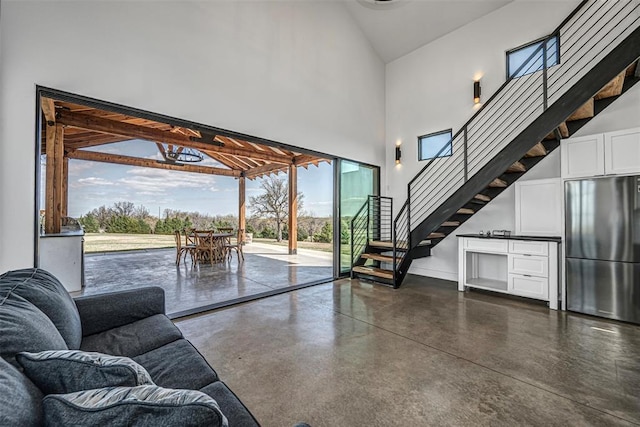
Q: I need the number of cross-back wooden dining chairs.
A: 5